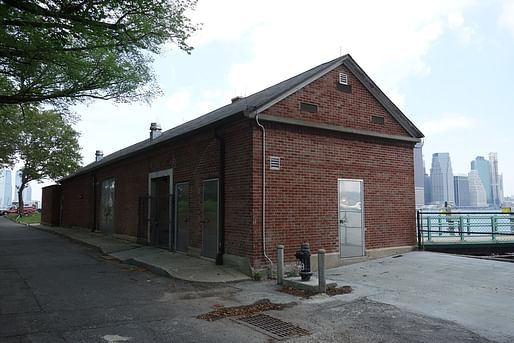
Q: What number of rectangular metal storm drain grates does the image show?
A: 1